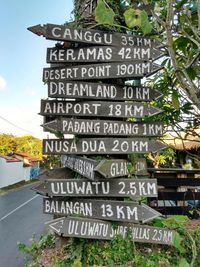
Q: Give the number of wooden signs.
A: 12